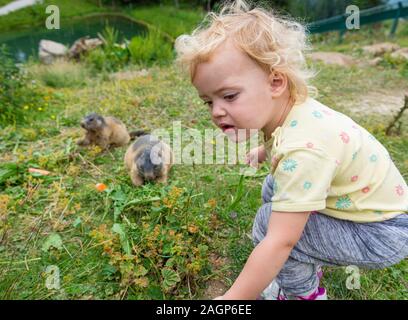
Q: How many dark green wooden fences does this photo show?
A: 1